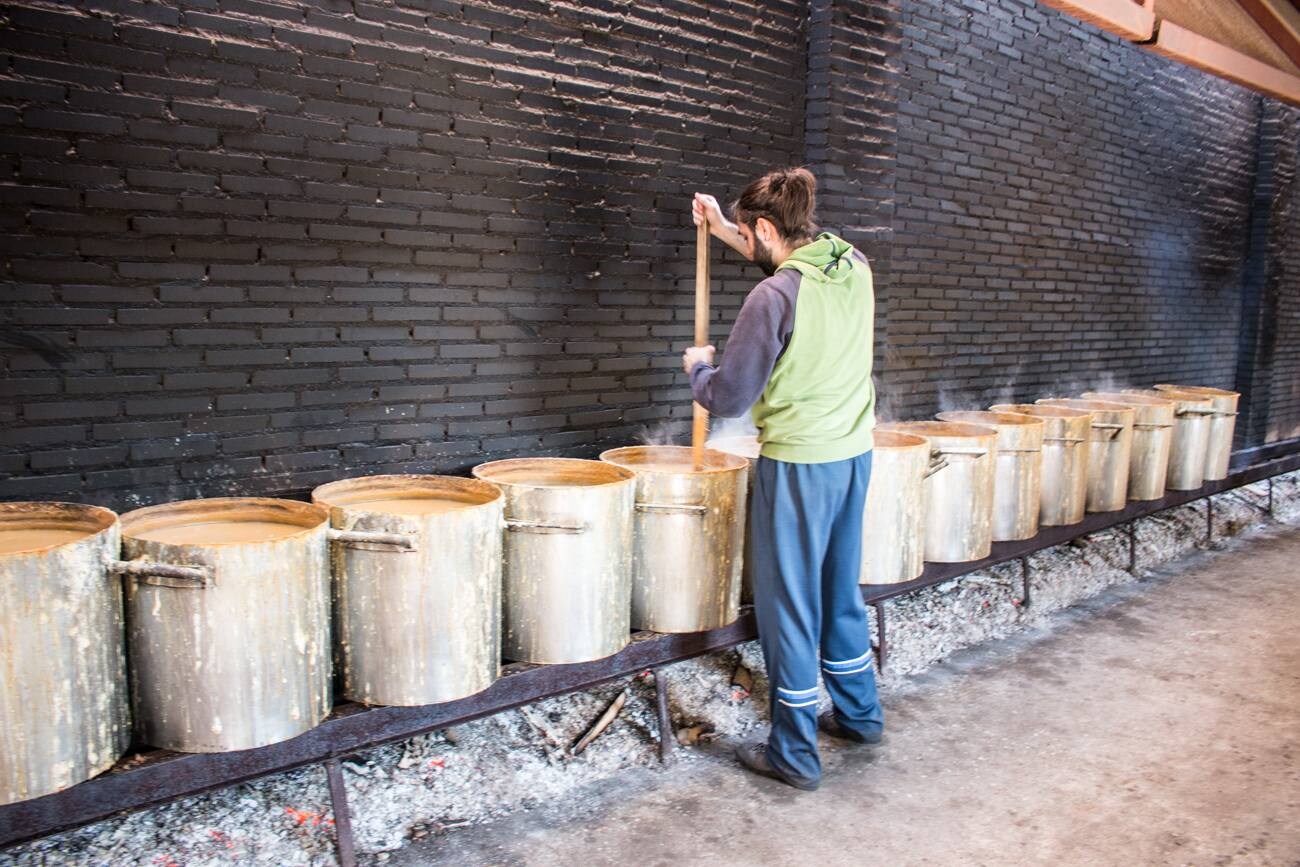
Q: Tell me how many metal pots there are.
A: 14